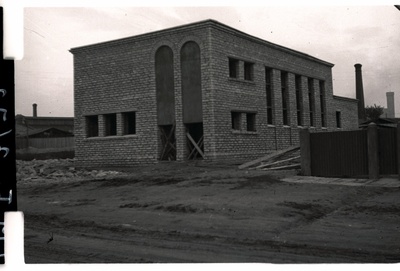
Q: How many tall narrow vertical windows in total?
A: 5